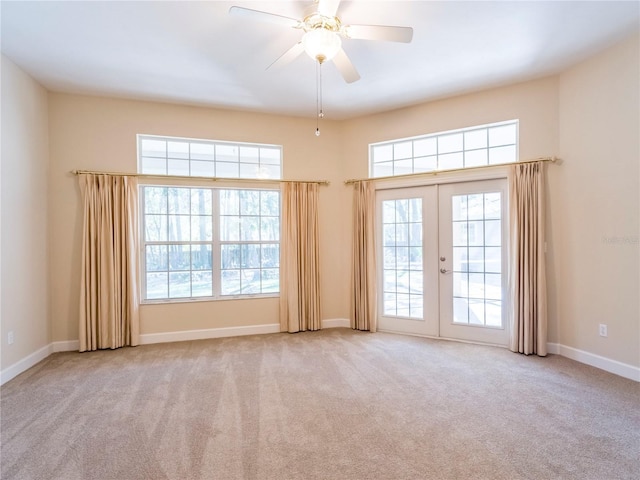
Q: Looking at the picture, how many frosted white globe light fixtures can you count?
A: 1